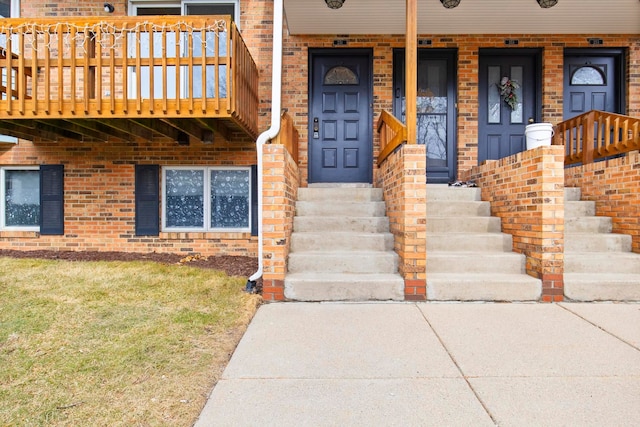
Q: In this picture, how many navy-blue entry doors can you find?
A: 4